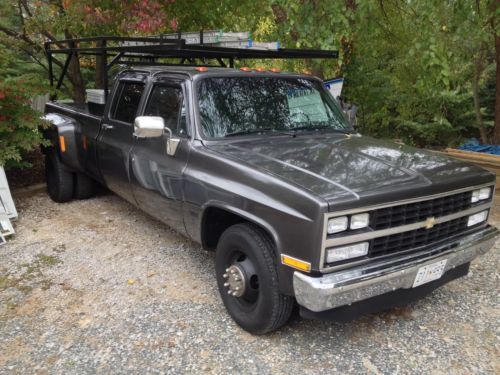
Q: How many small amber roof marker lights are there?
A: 5